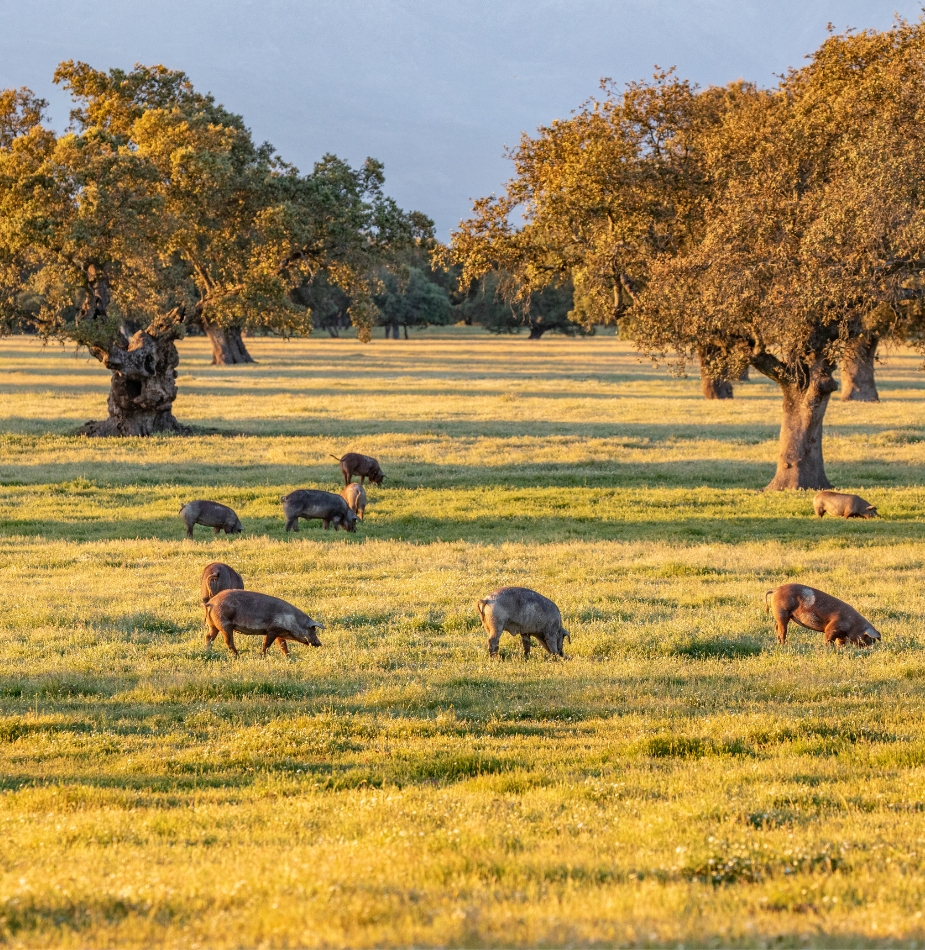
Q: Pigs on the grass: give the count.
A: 9